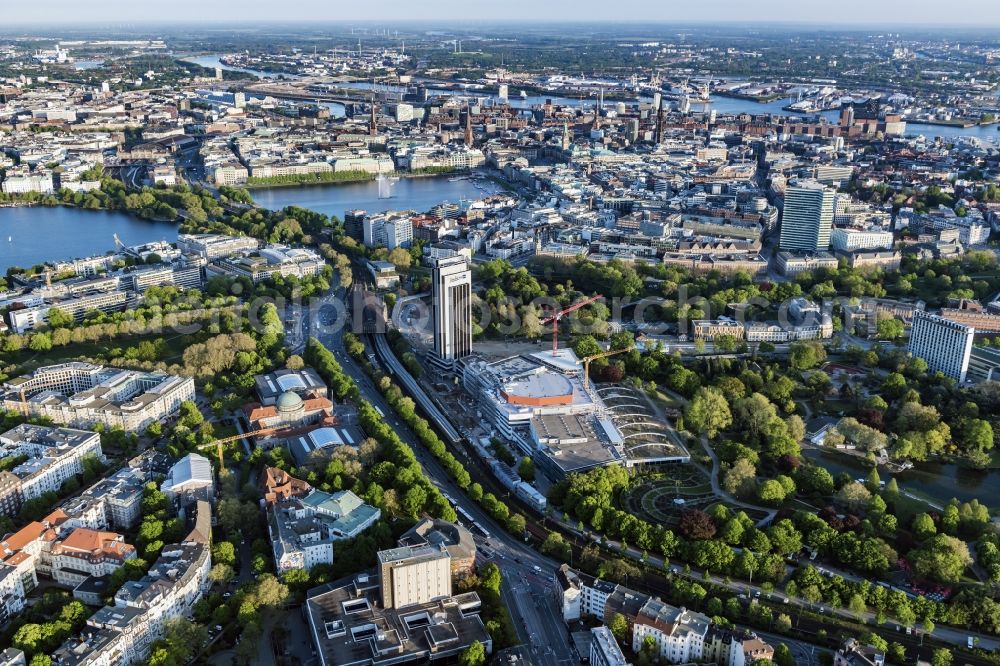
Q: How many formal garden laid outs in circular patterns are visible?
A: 1